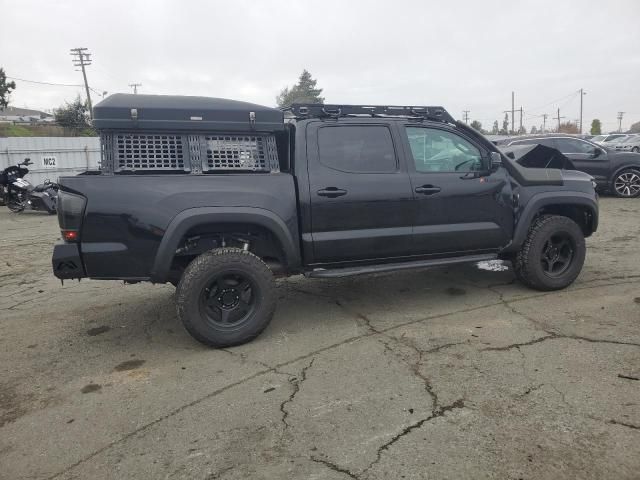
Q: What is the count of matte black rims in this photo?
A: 2